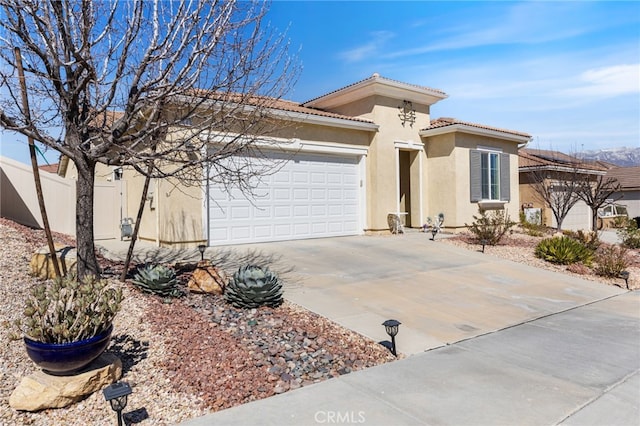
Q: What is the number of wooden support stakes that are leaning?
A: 2